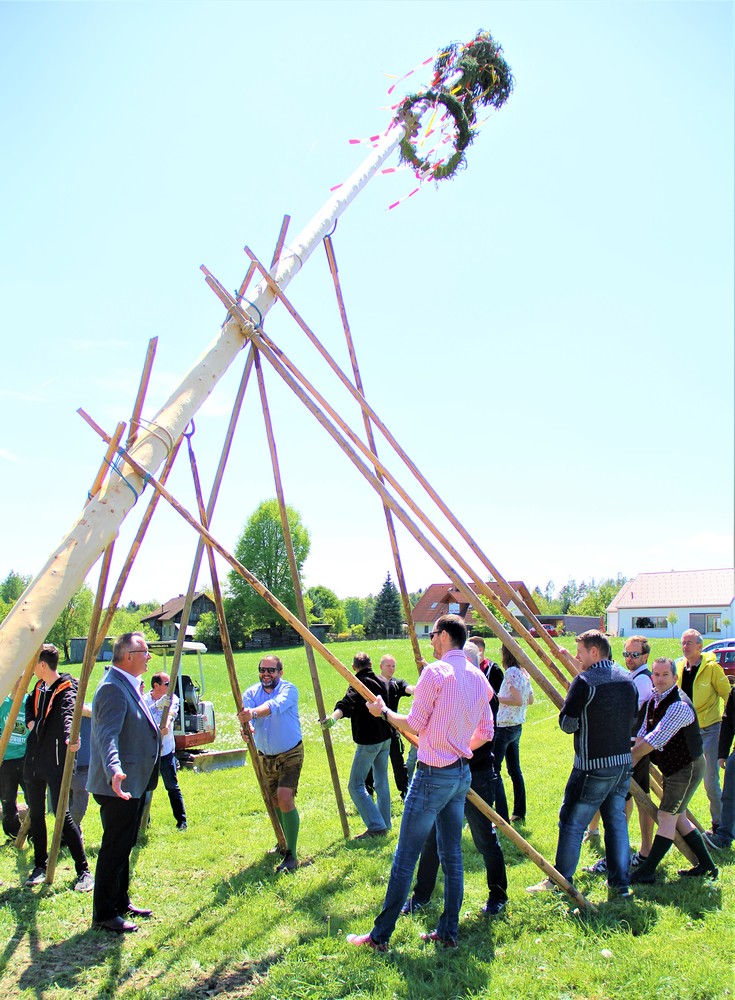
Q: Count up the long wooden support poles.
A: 11